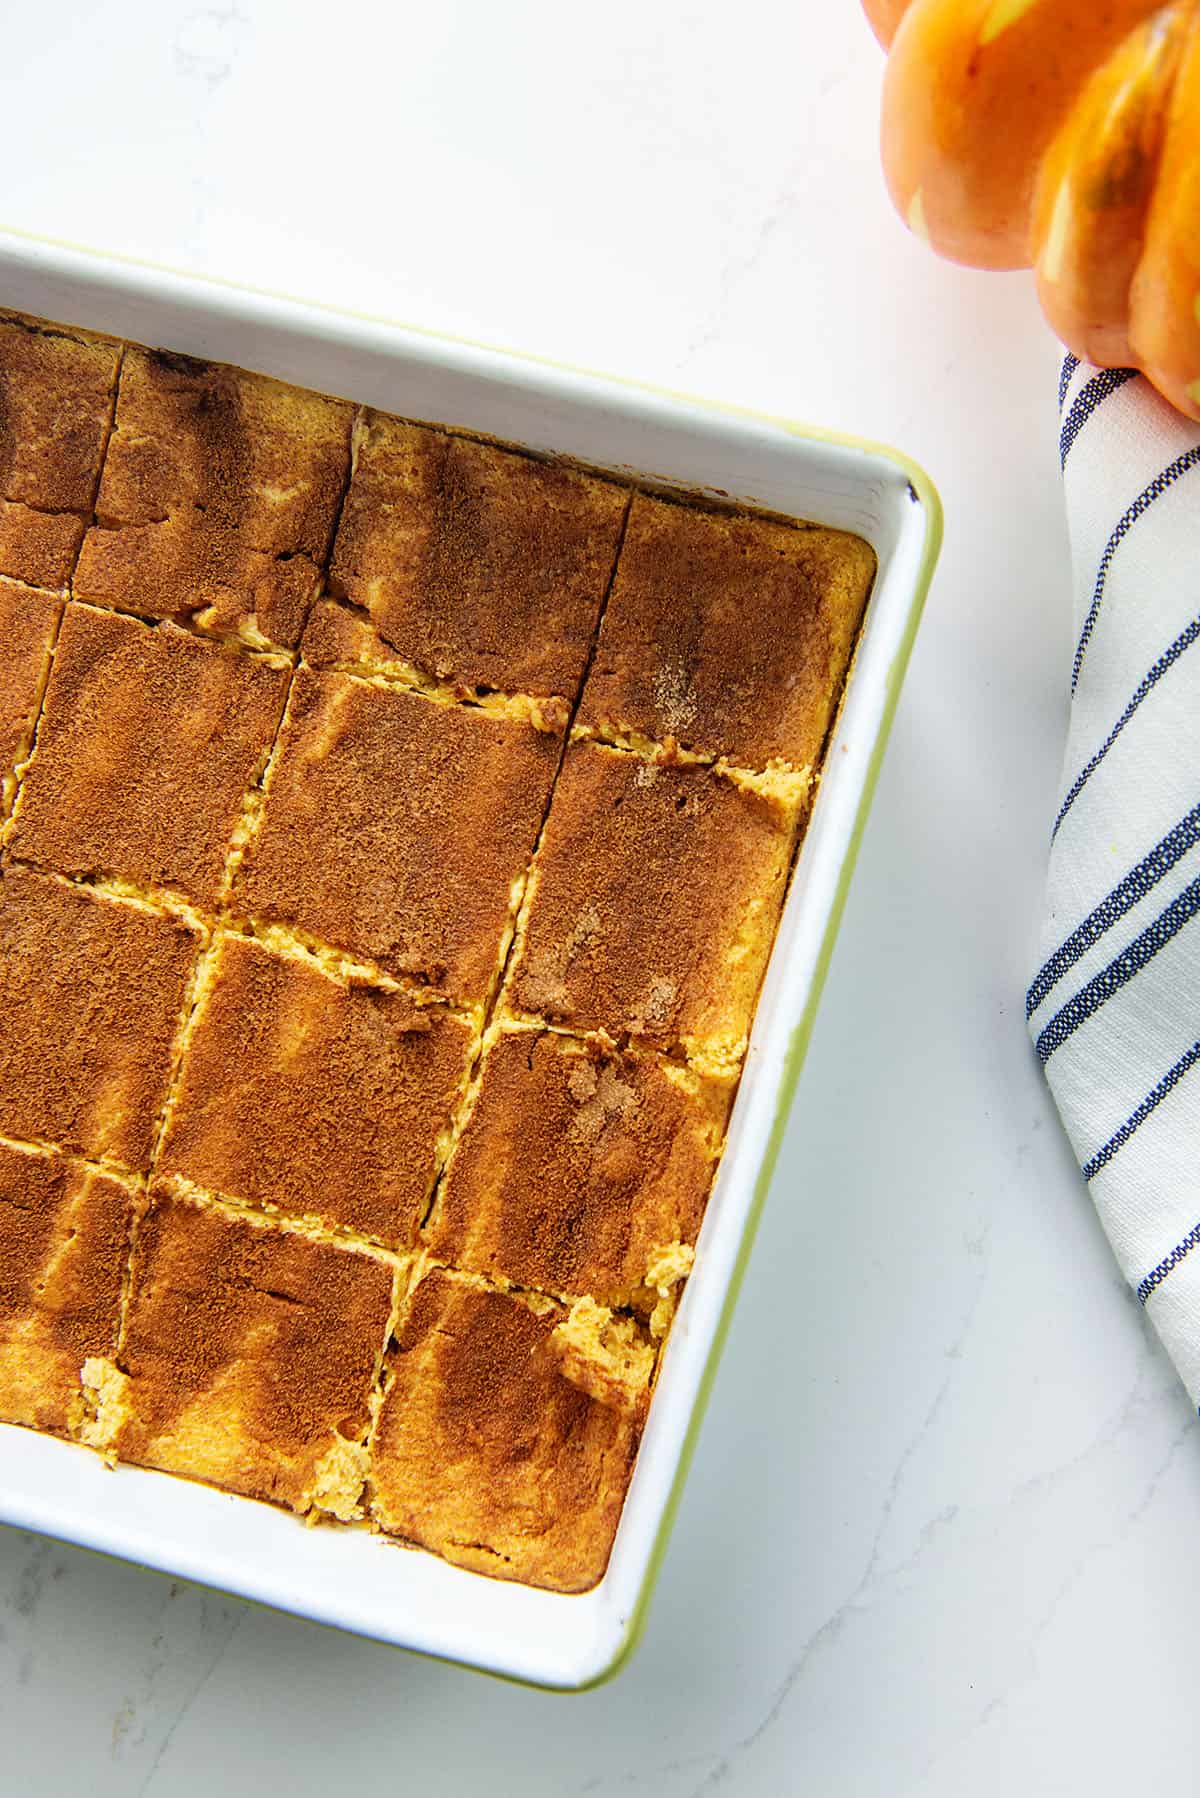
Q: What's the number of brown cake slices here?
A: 14